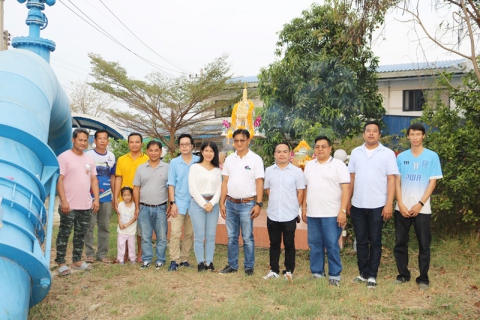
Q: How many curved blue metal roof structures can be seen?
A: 1